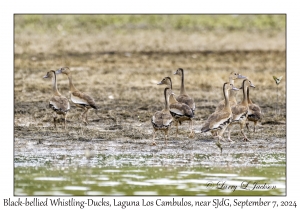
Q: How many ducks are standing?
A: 9